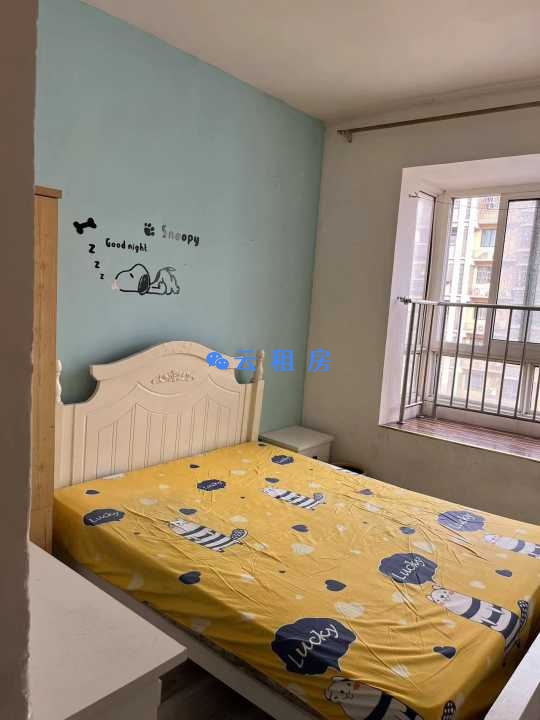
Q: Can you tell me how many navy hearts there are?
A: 12